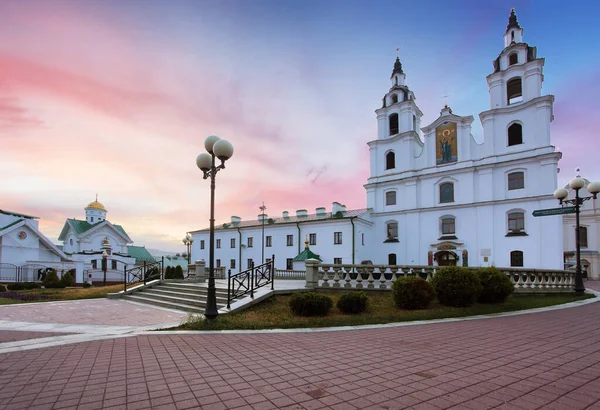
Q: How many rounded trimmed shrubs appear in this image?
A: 5